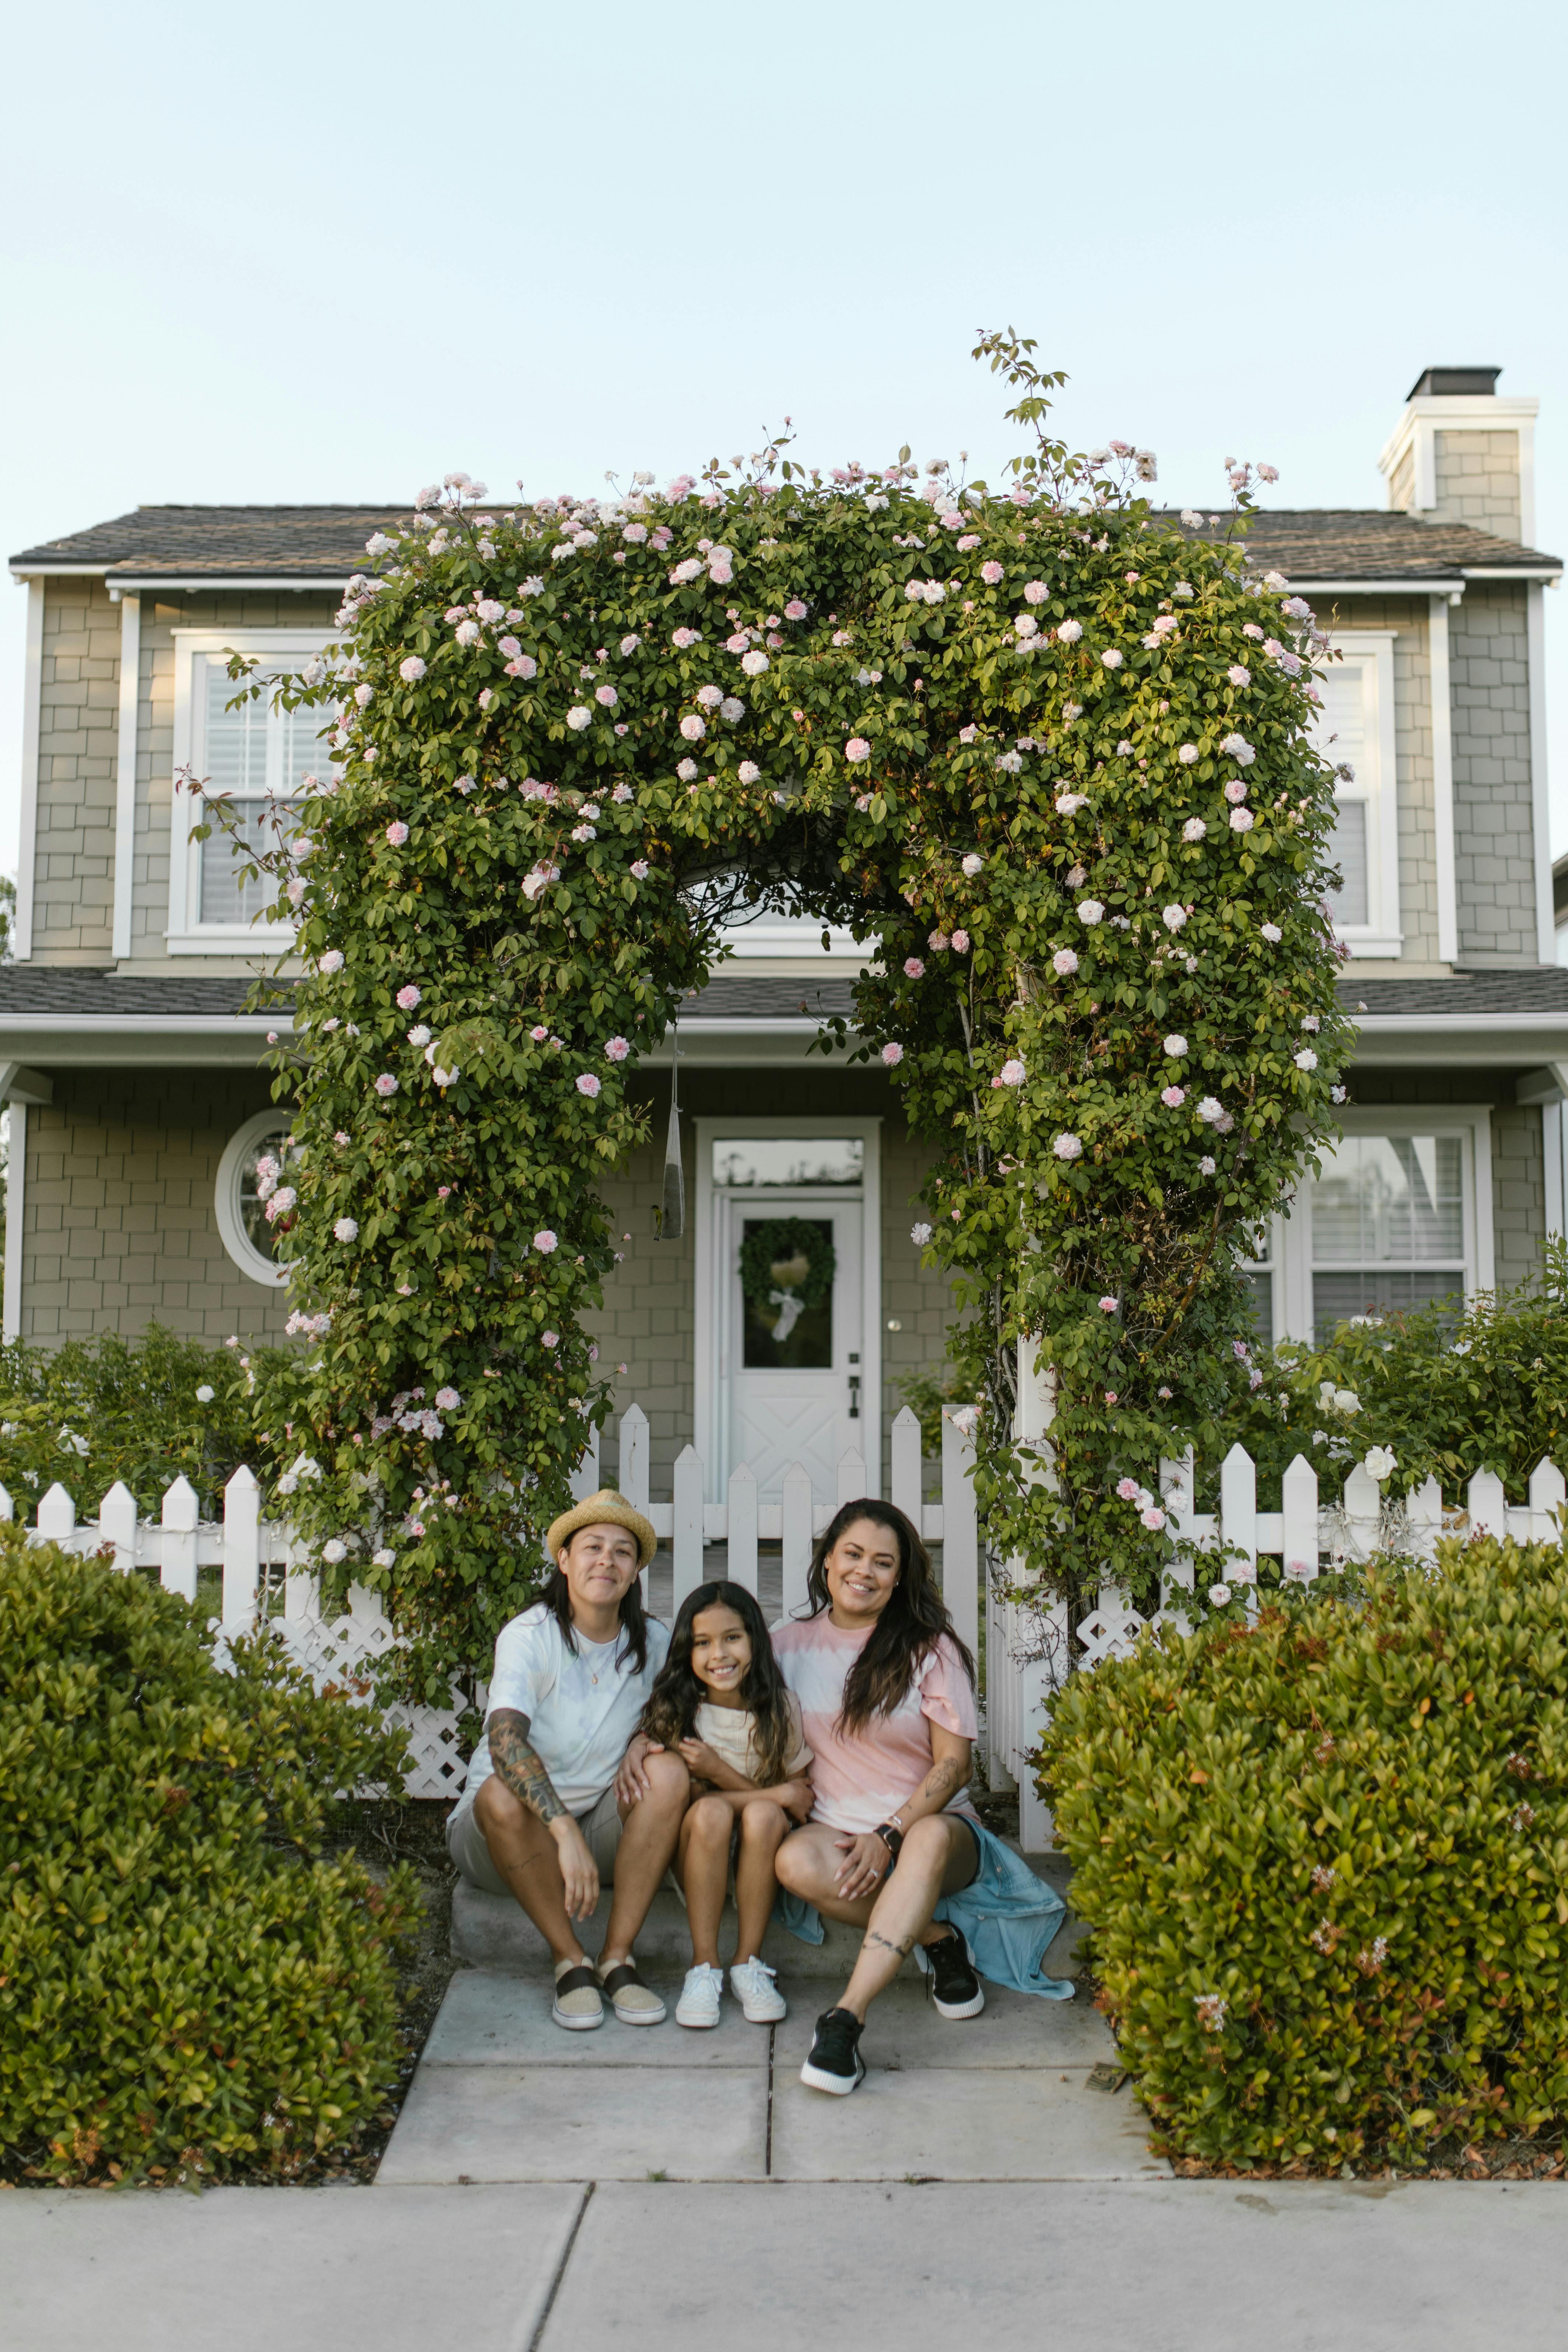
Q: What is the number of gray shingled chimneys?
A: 1